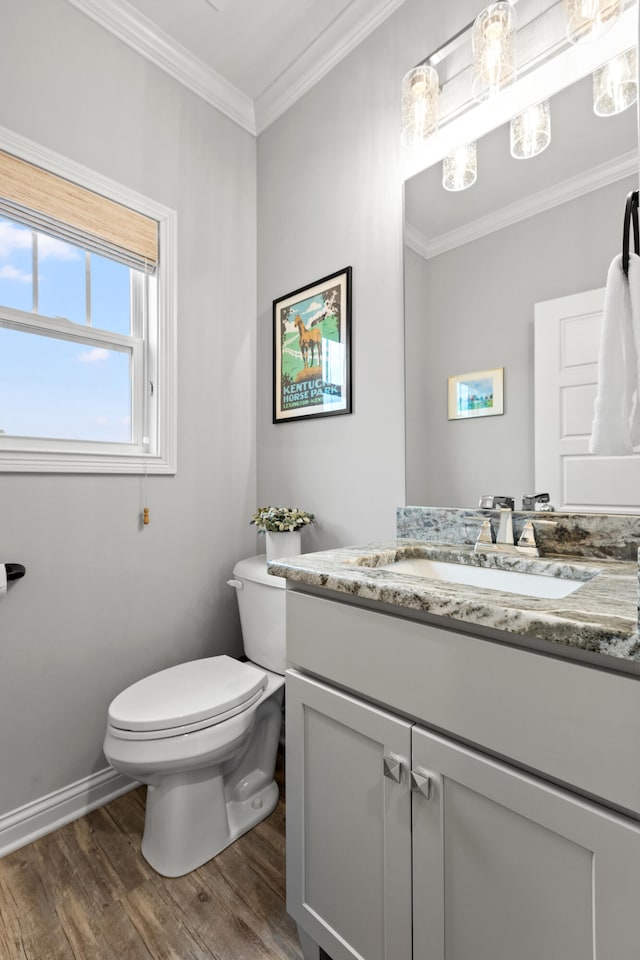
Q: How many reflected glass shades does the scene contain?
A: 3